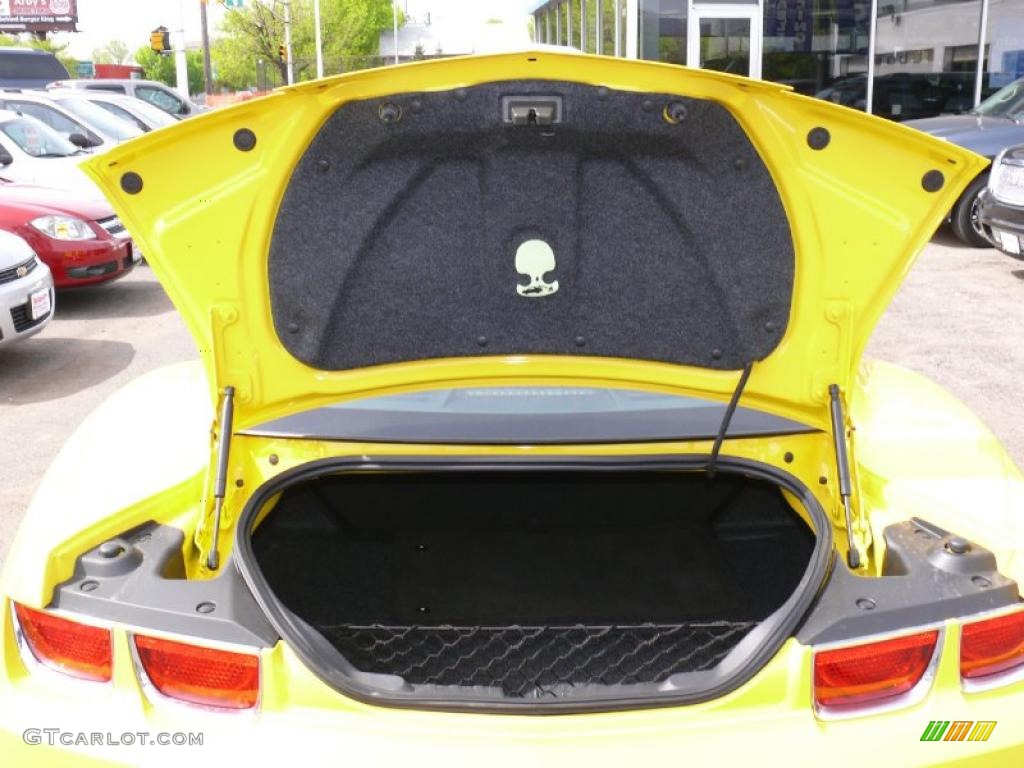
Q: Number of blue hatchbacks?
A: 0